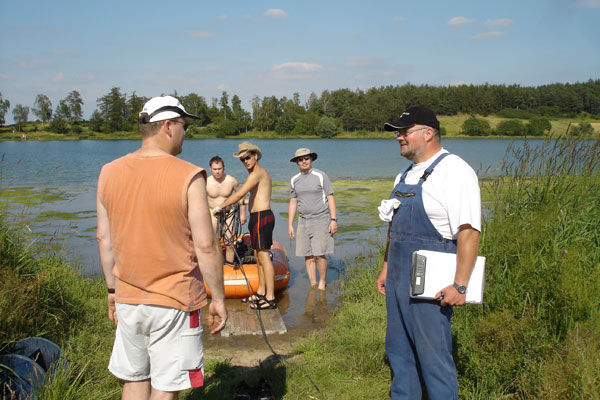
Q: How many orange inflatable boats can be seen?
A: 1